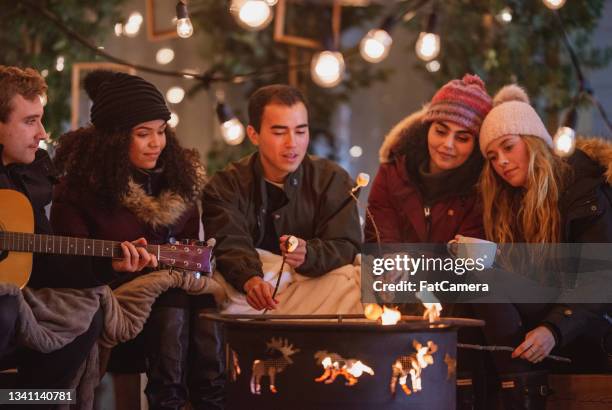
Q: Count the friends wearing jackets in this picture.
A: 5